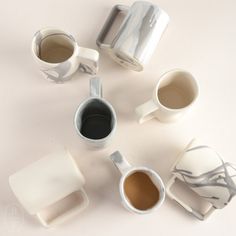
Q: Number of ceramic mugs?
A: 7